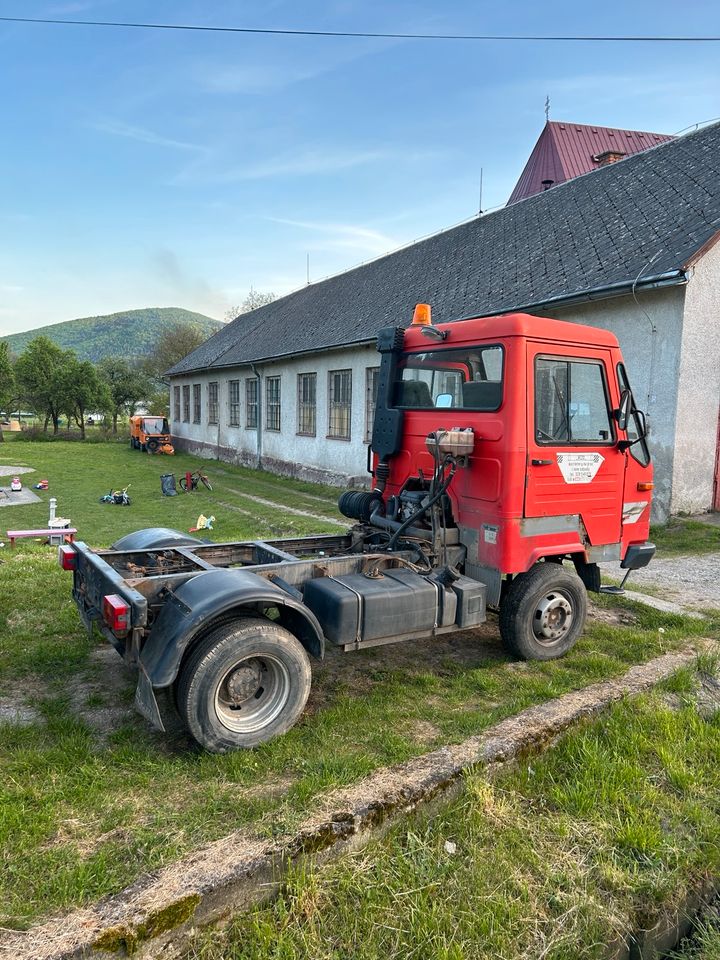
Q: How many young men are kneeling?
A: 0